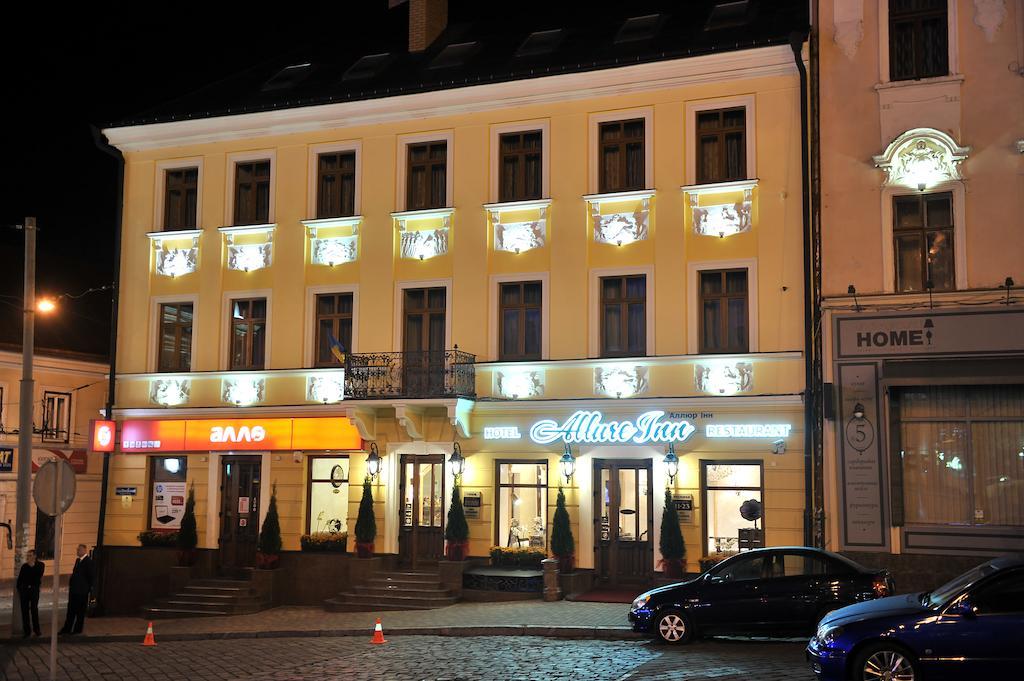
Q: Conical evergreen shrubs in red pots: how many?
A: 6